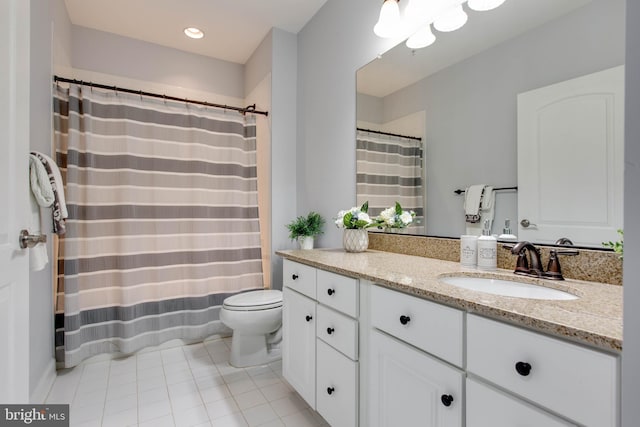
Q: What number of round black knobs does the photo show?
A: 8